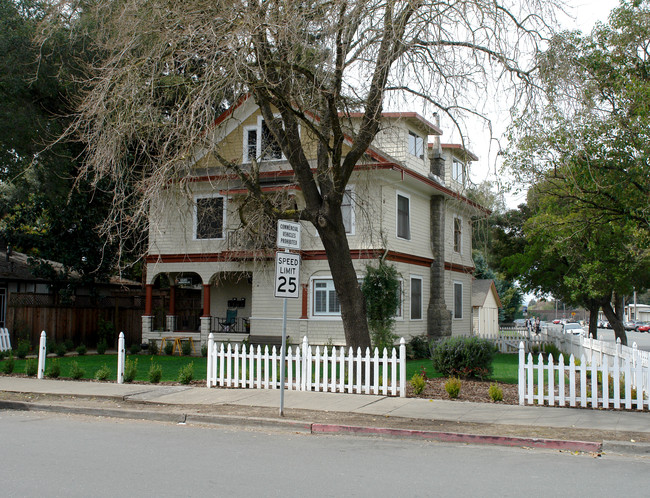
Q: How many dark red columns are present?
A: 4